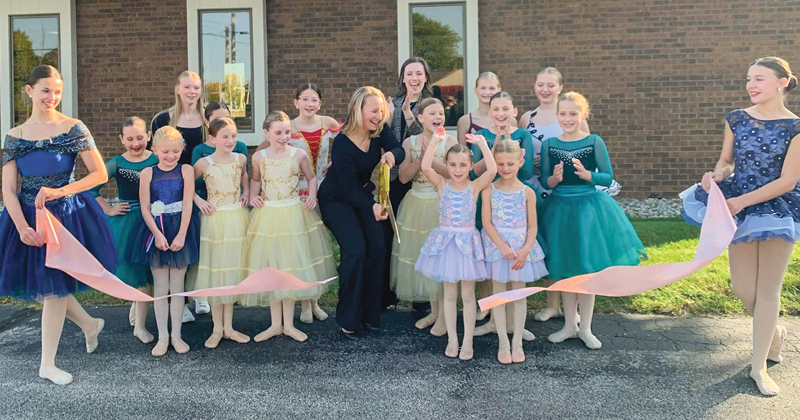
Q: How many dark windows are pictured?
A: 3